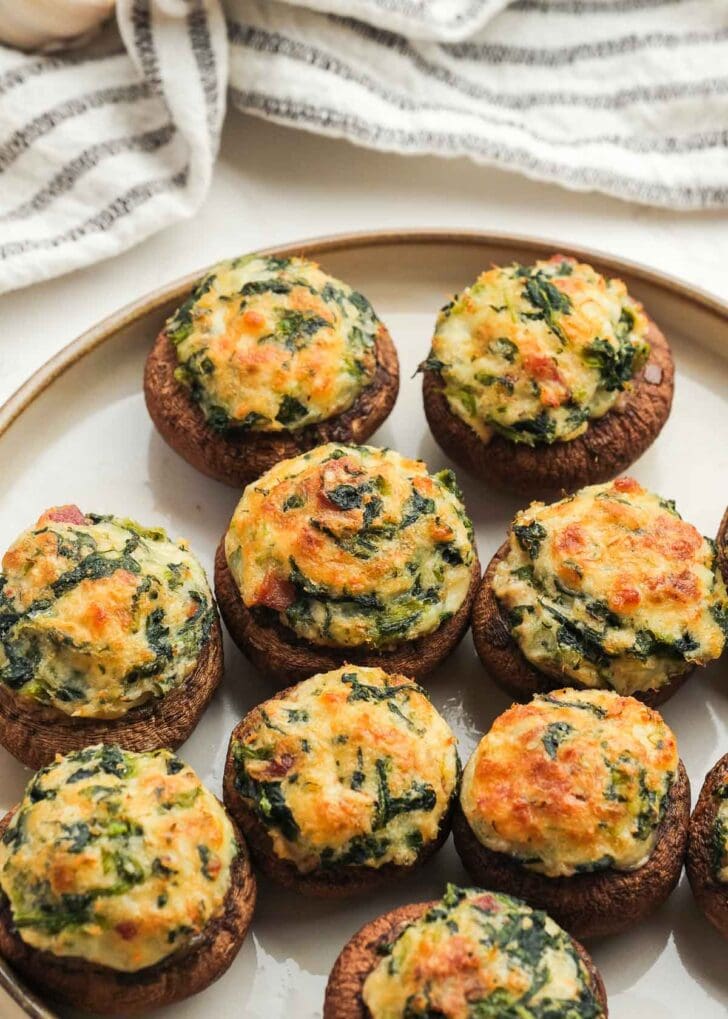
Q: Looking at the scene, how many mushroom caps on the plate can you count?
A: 11